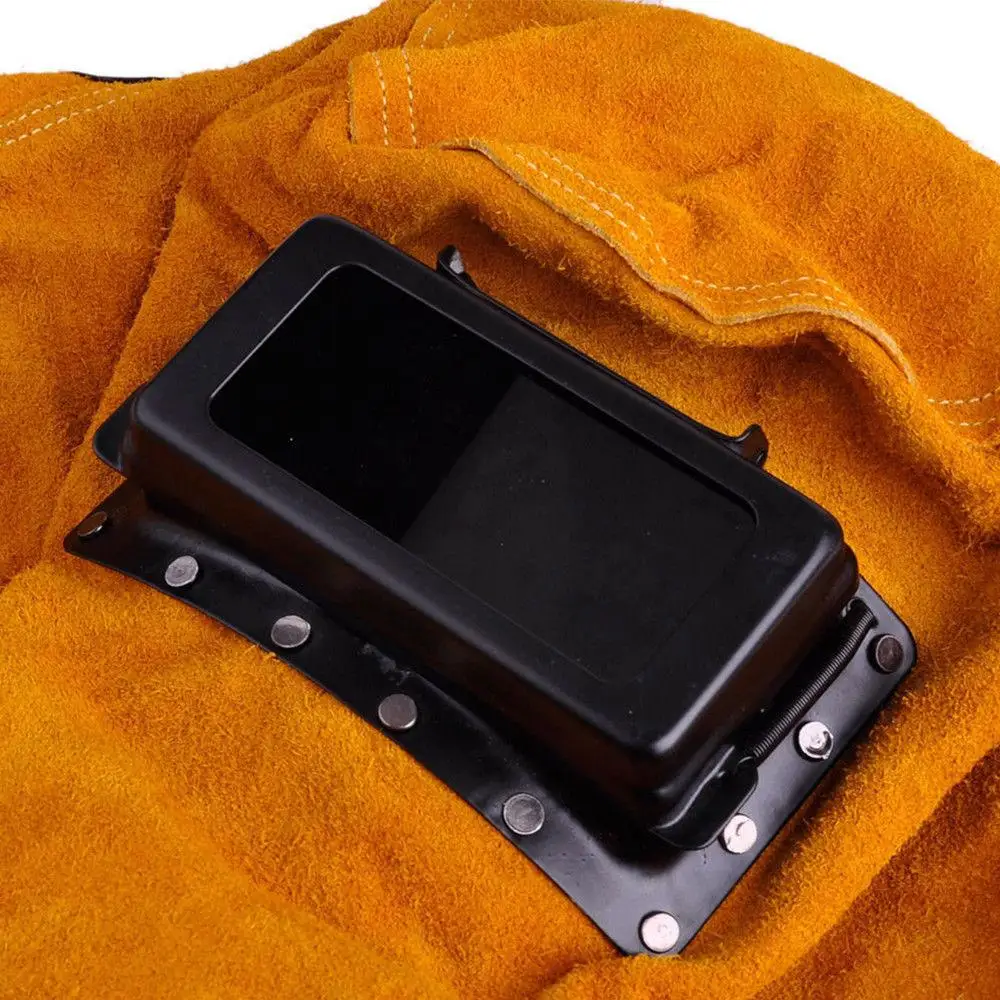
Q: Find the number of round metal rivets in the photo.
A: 9